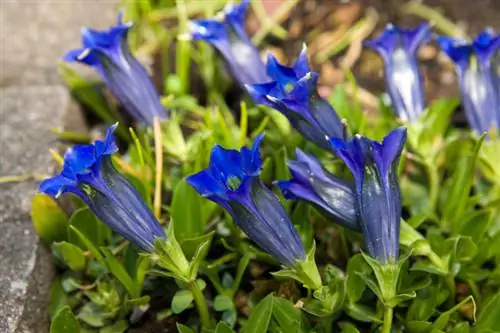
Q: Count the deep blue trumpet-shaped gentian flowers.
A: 9